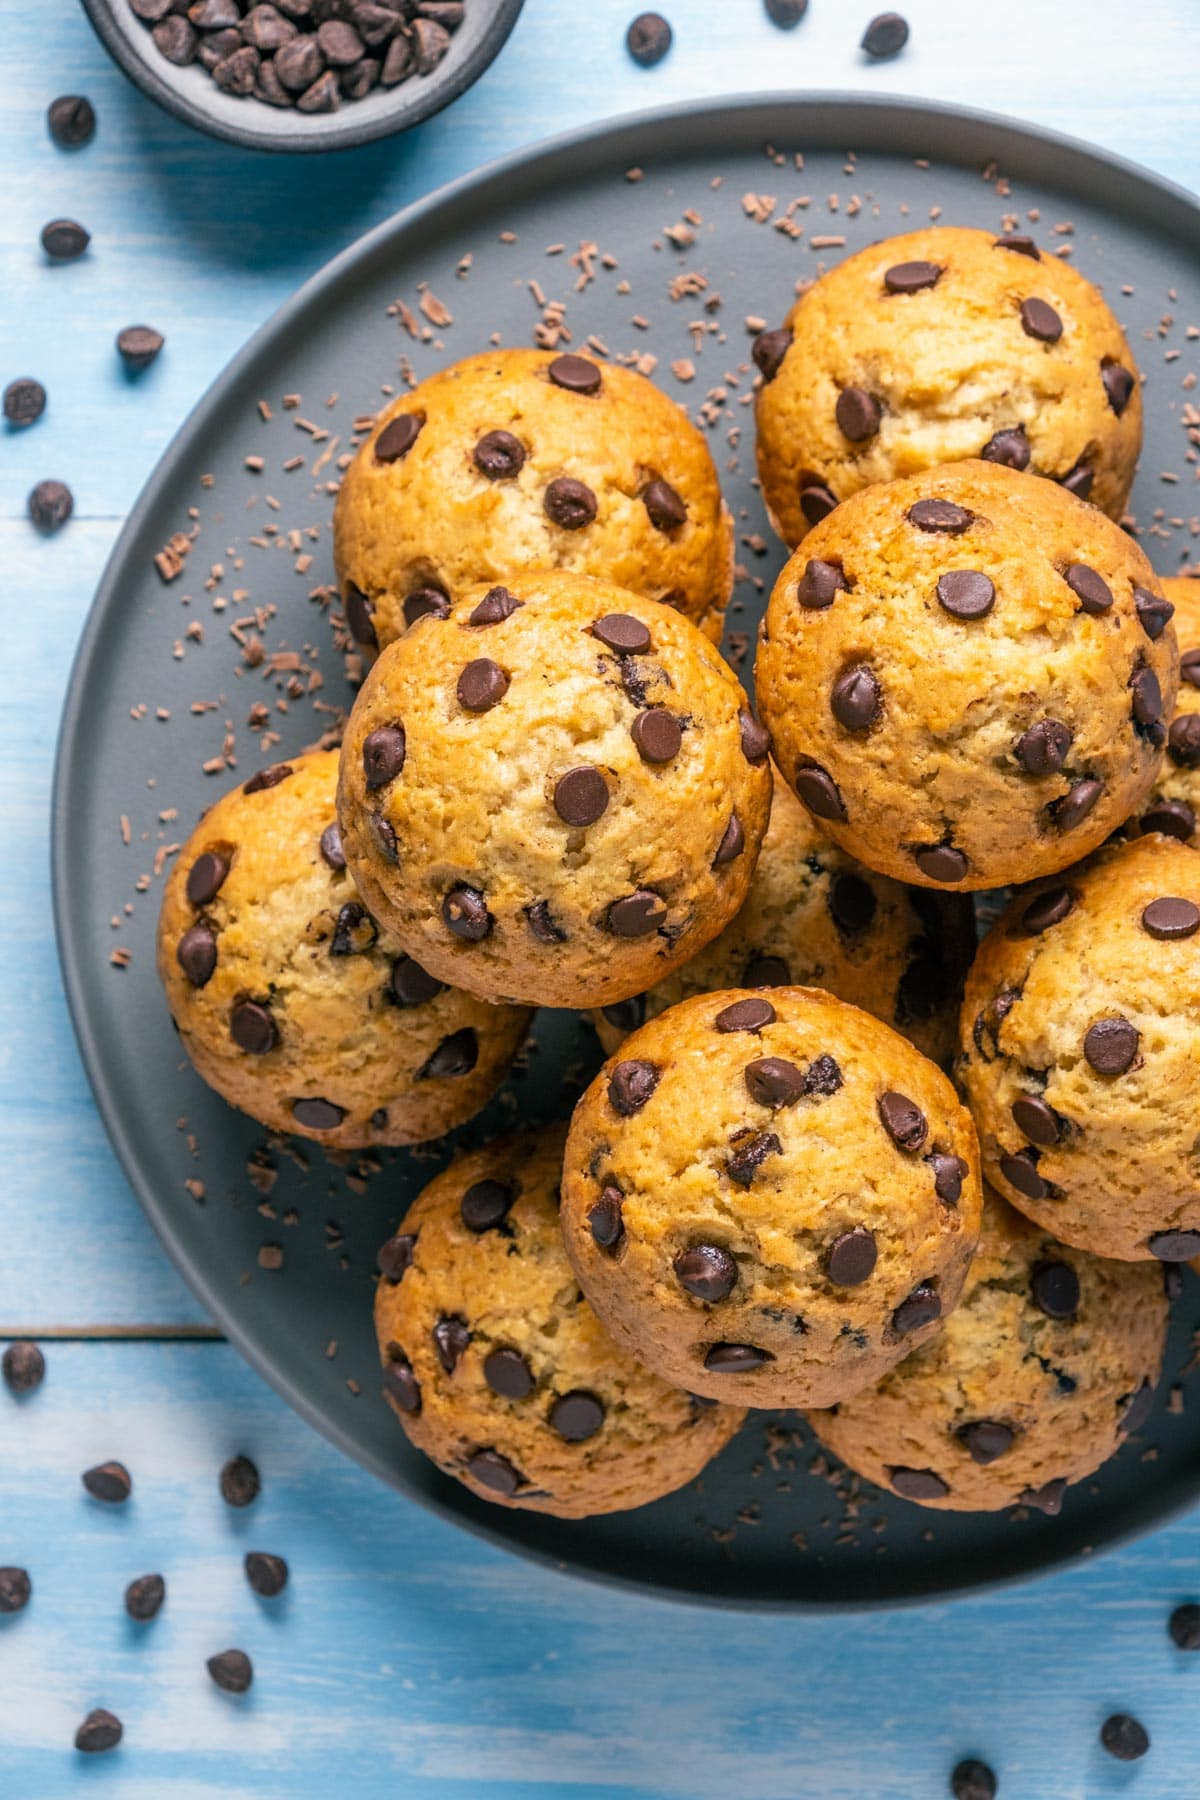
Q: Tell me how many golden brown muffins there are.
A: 11